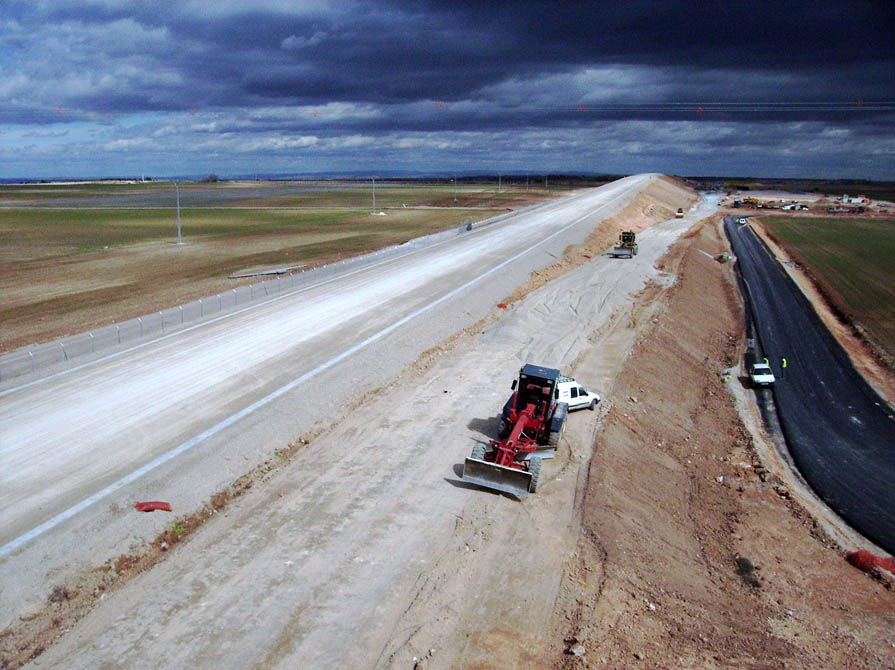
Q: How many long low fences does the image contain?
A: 1